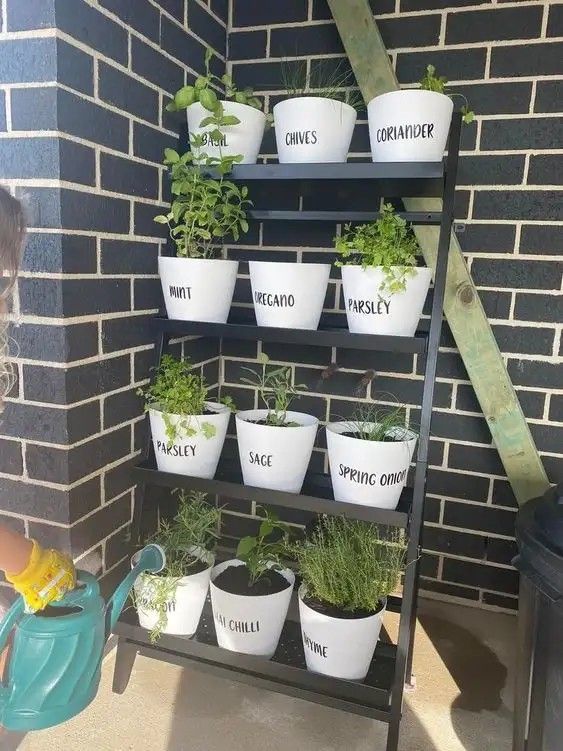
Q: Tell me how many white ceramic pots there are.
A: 12